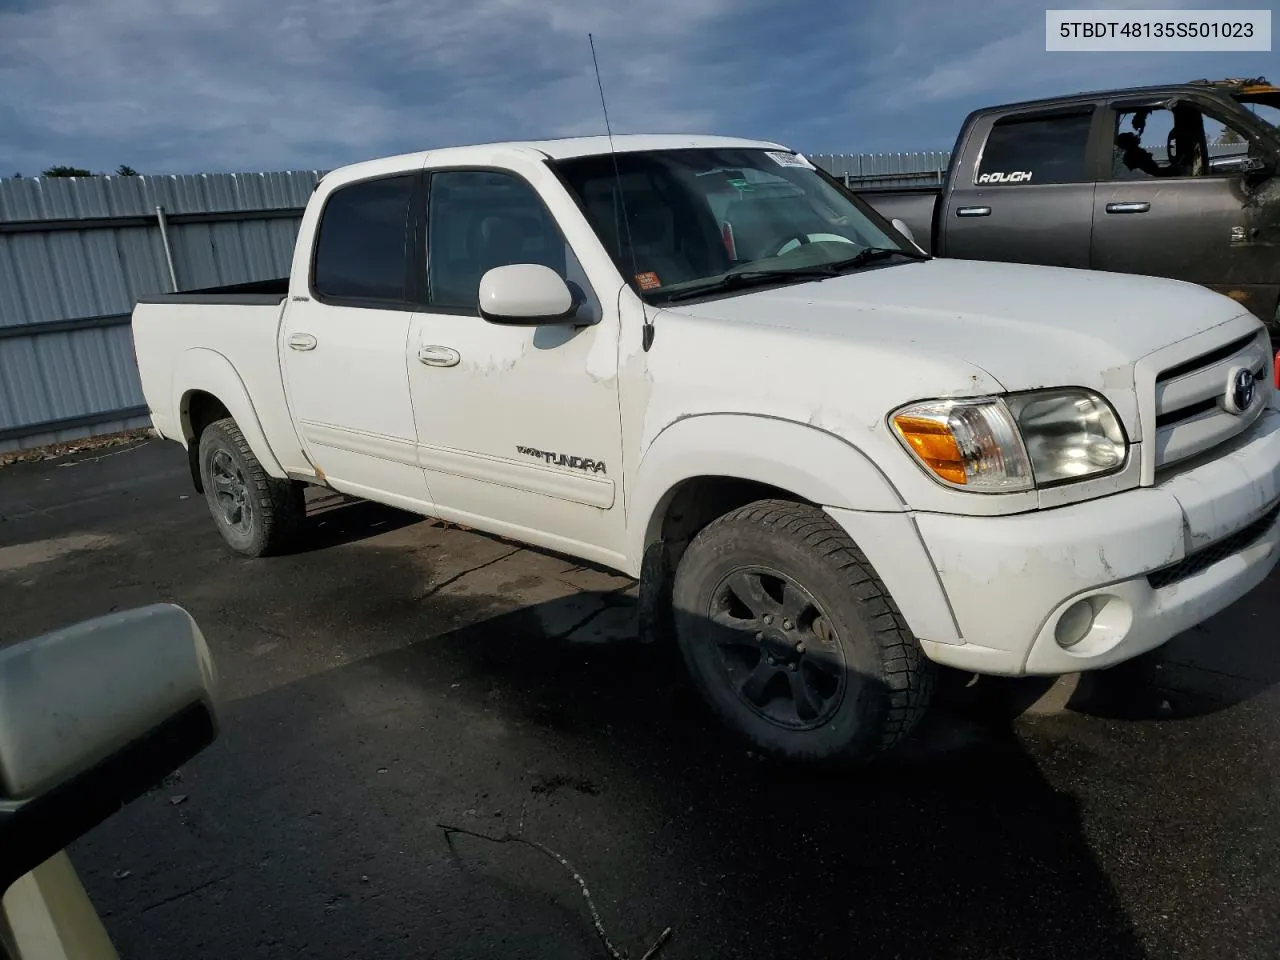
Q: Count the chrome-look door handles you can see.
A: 2